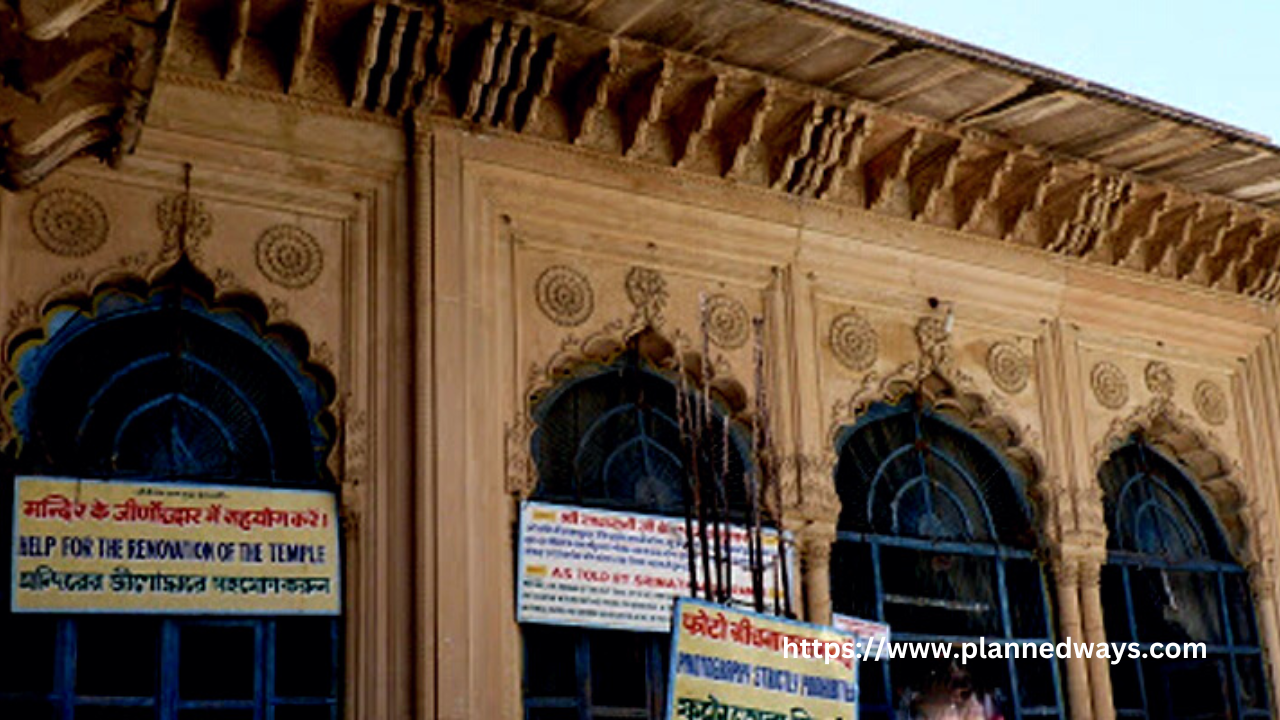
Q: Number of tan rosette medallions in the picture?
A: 8